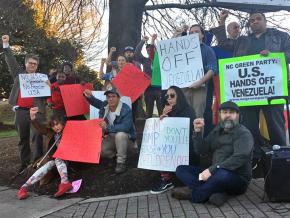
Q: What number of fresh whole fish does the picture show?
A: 0